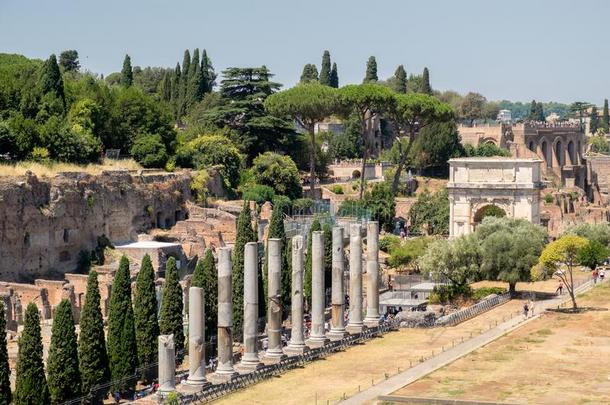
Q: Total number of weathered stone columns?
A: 10